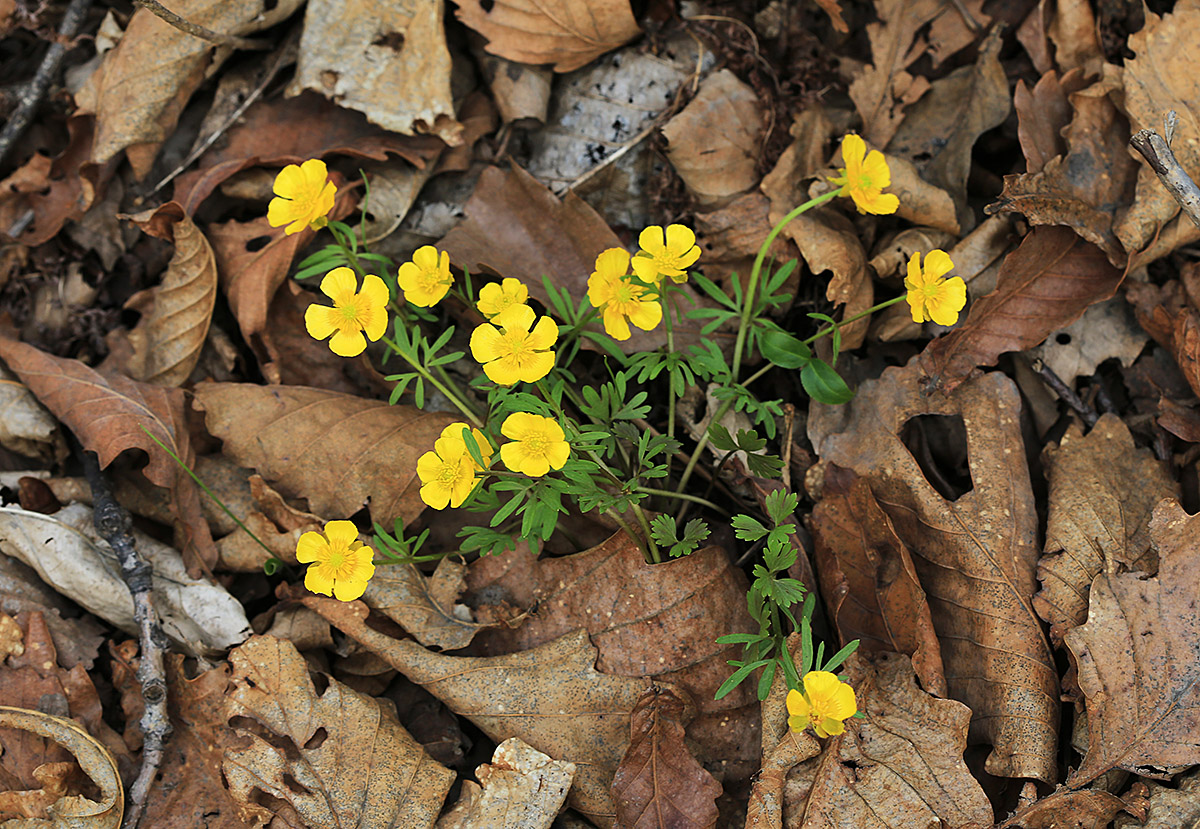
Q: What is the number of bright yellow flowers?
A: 14